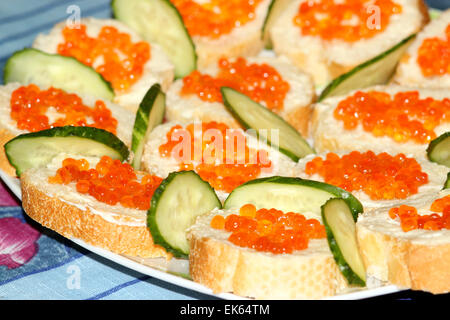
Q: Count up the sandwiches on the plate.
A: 12